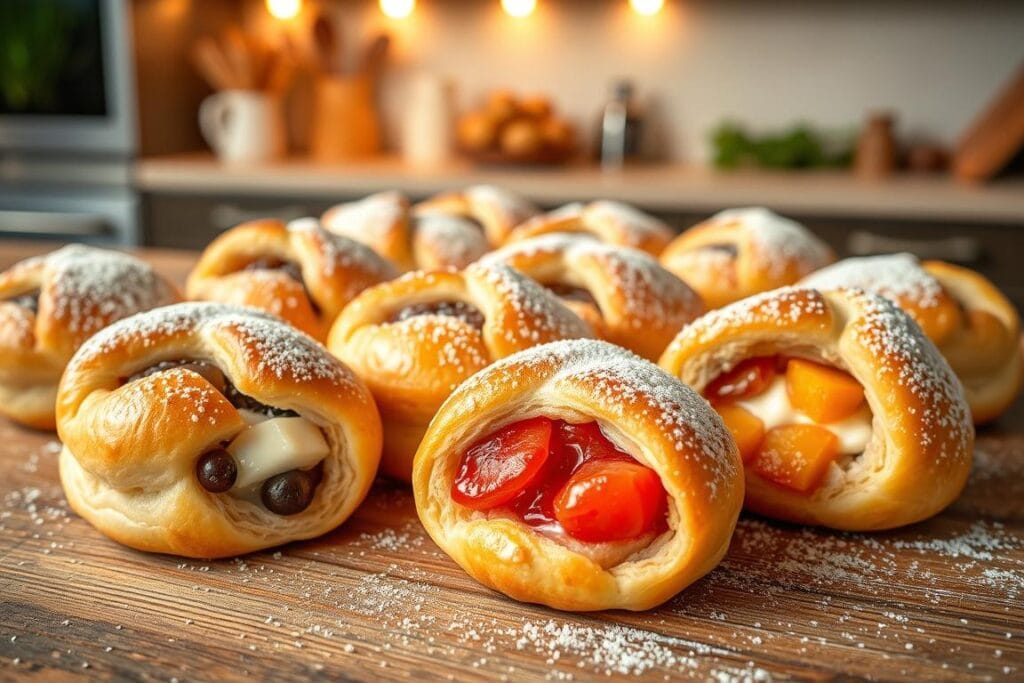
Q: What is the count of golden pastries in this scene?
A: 12